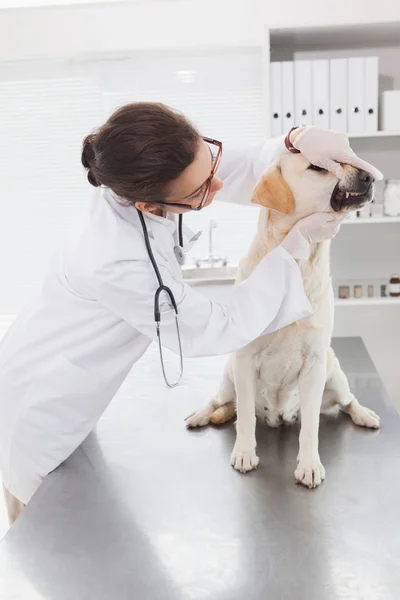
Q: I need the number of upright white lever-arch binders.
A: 7